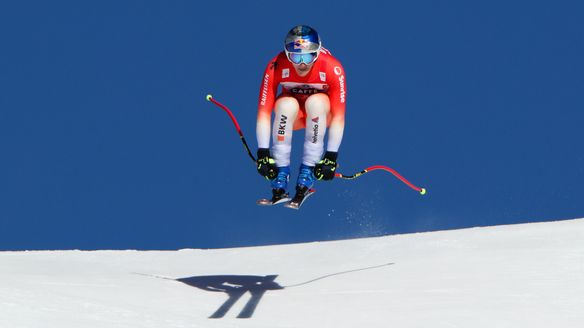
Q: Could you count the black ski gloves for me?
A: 2